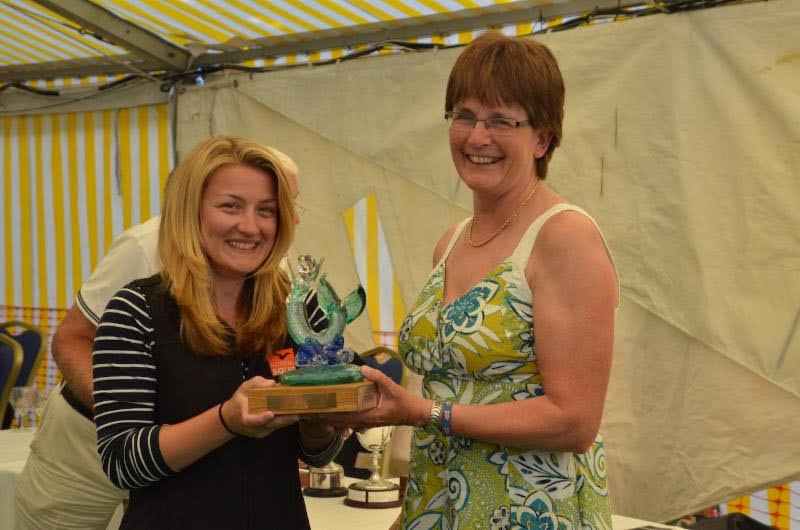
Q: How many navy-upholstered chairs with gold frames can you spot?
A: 3